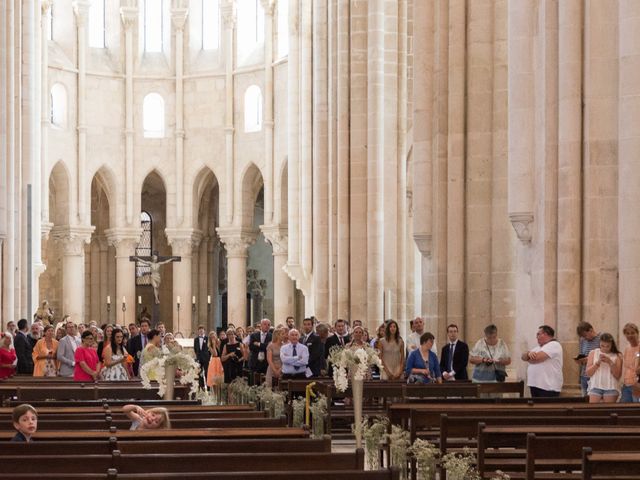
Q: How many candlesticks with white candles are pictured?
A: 6